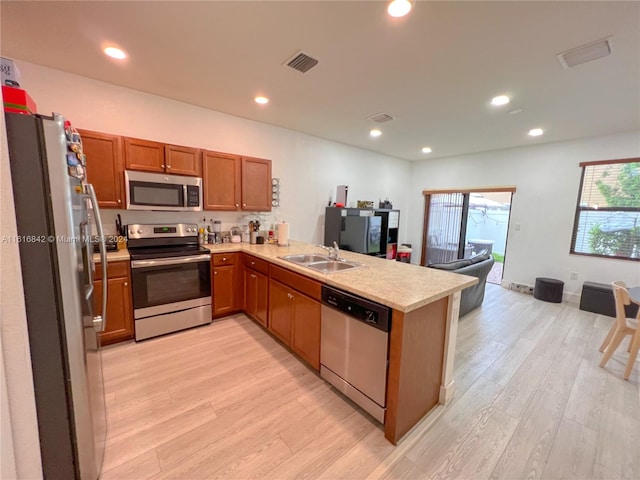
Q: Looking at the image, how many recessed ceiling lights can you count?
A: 7